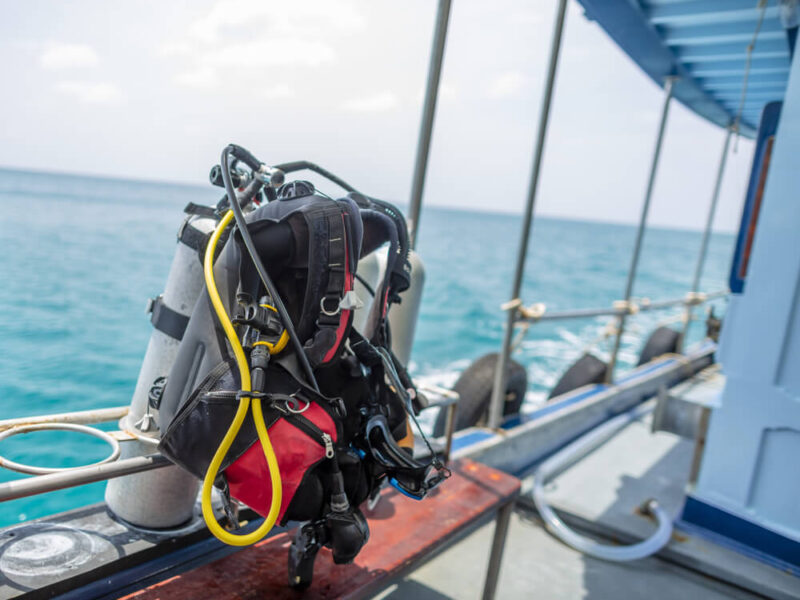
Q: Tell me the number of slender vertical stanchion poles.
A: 4